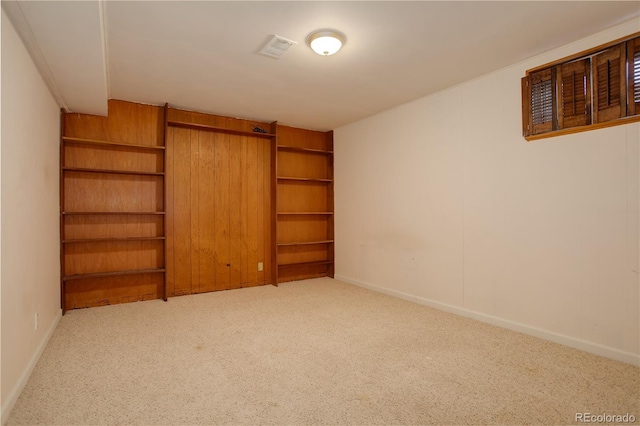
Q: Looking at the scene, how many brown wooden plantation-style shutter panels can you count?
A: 4